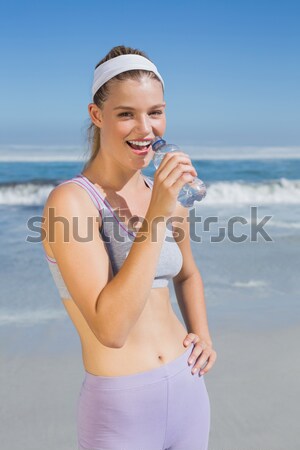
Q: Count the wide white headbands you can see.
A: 1